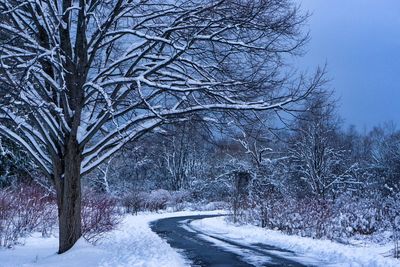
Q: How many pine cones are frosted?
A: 0